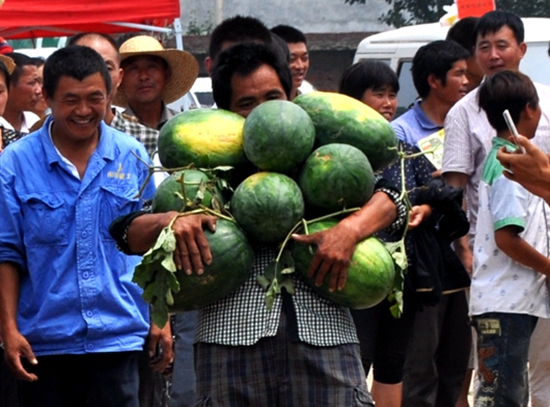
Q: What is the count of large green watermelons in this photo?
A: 8